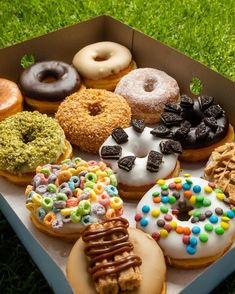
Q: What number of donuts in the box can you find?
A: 12